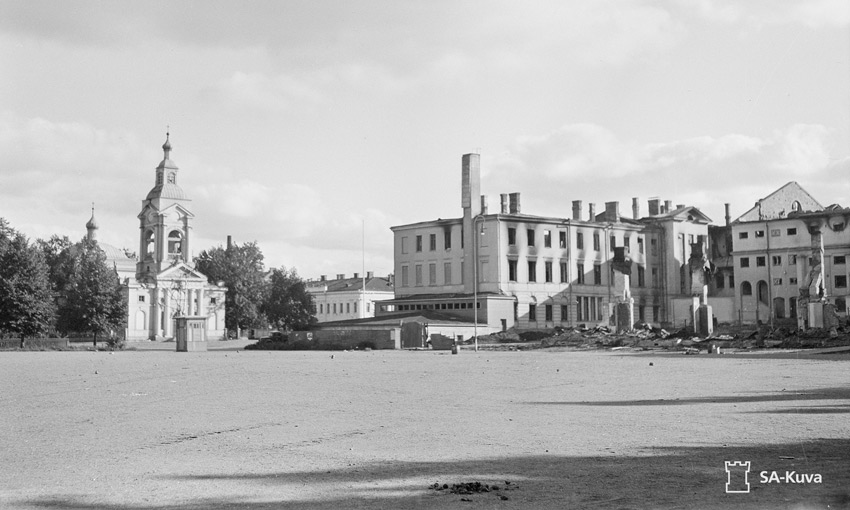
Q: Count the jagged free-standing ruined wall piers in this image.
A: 3